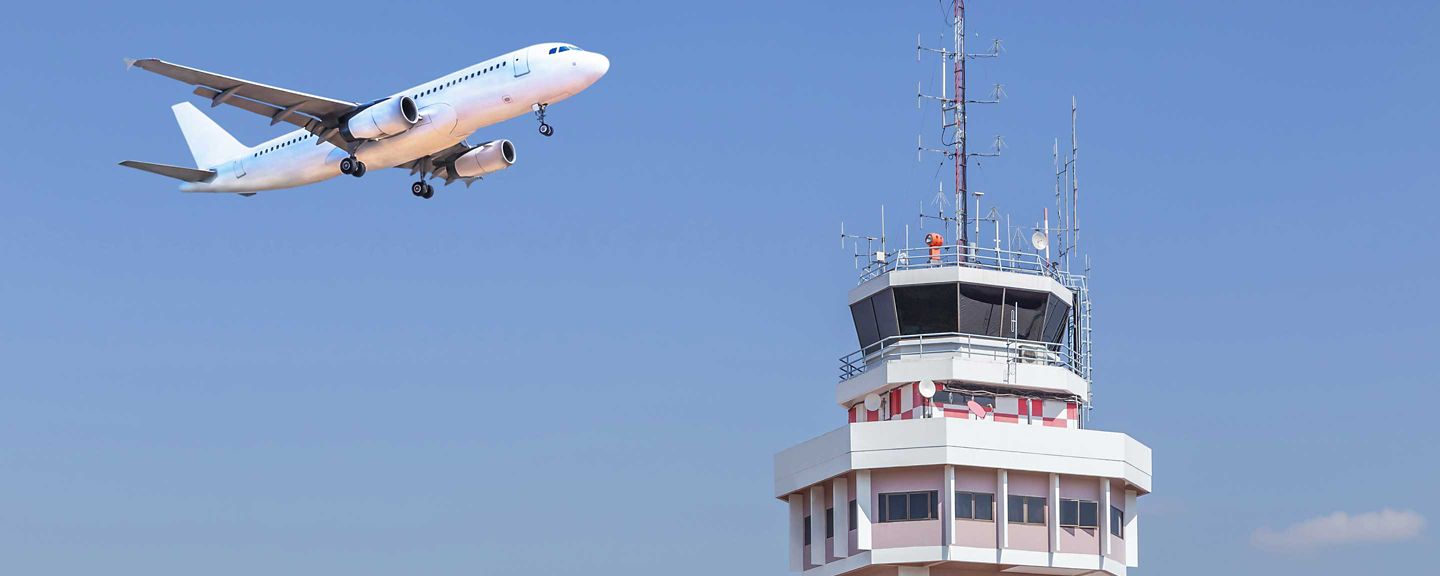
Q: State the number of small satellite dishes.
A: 4